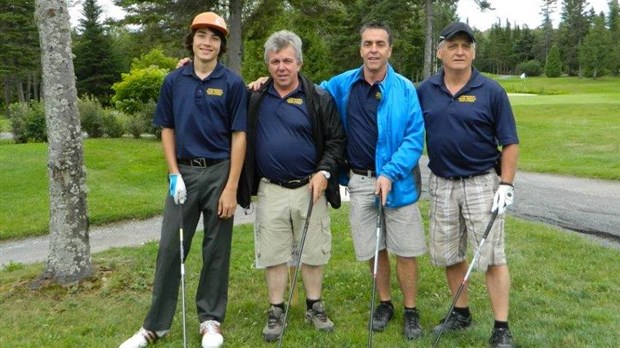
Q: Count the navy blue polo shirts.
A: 4